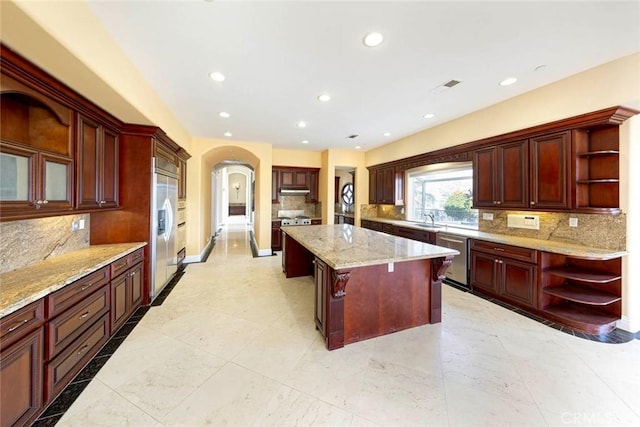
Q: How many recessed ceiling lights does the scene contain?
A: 11